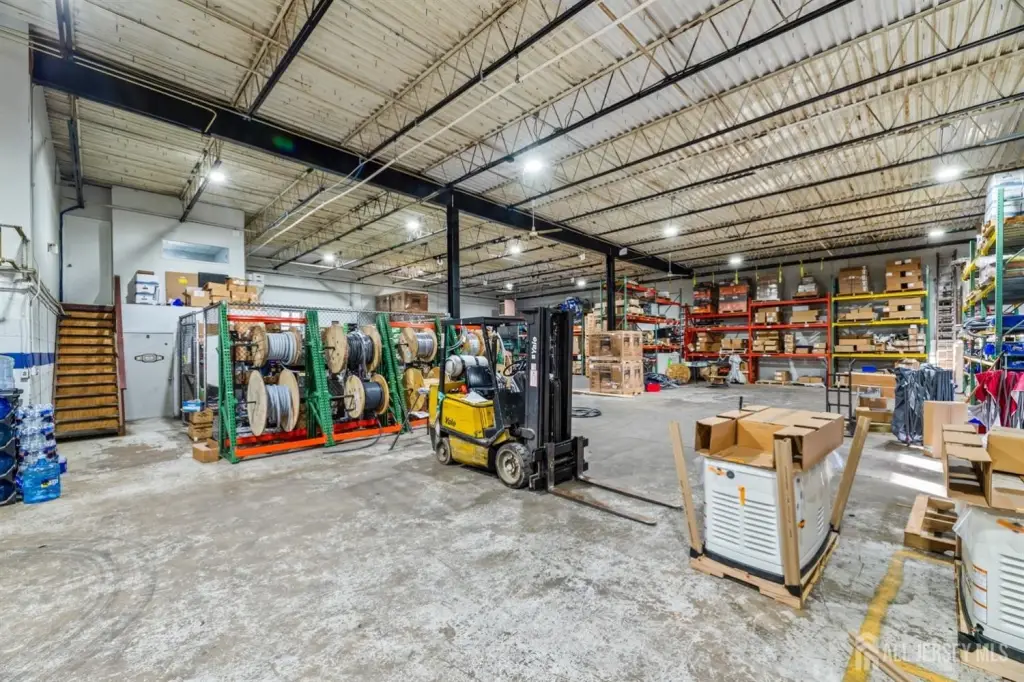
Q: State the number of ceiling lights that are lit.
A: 11